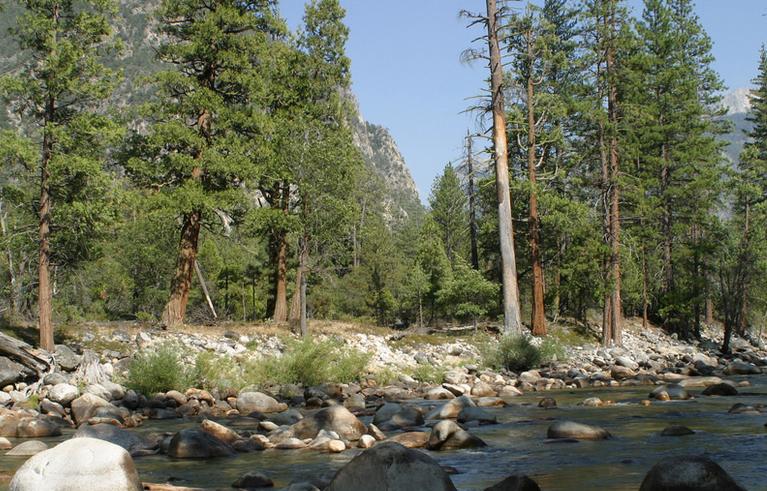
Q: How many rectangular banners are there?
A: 0